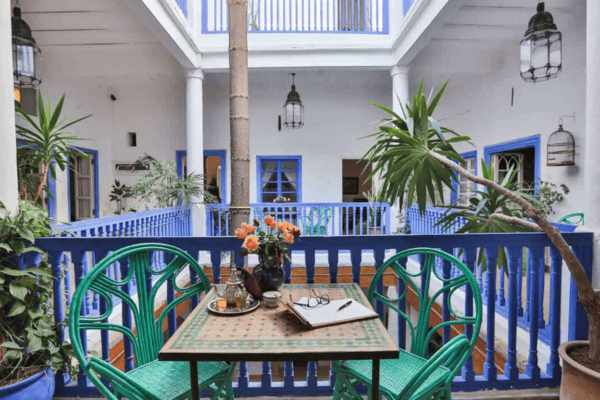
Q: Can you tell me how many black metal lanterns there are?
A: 3